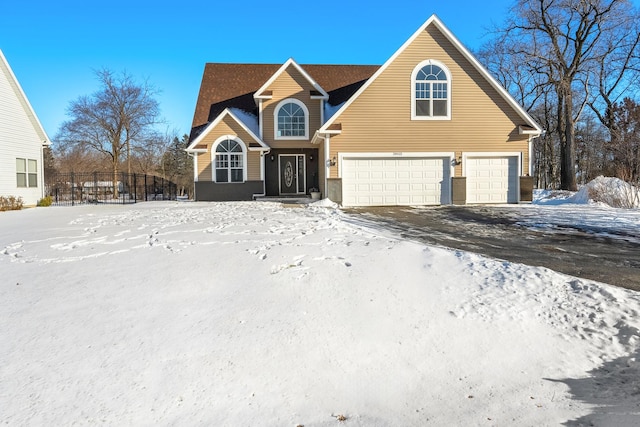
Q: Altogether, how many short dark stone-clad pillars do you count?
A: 3